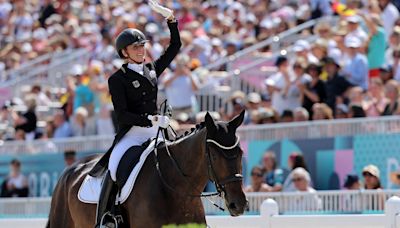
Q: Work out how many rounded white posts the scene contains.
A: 2